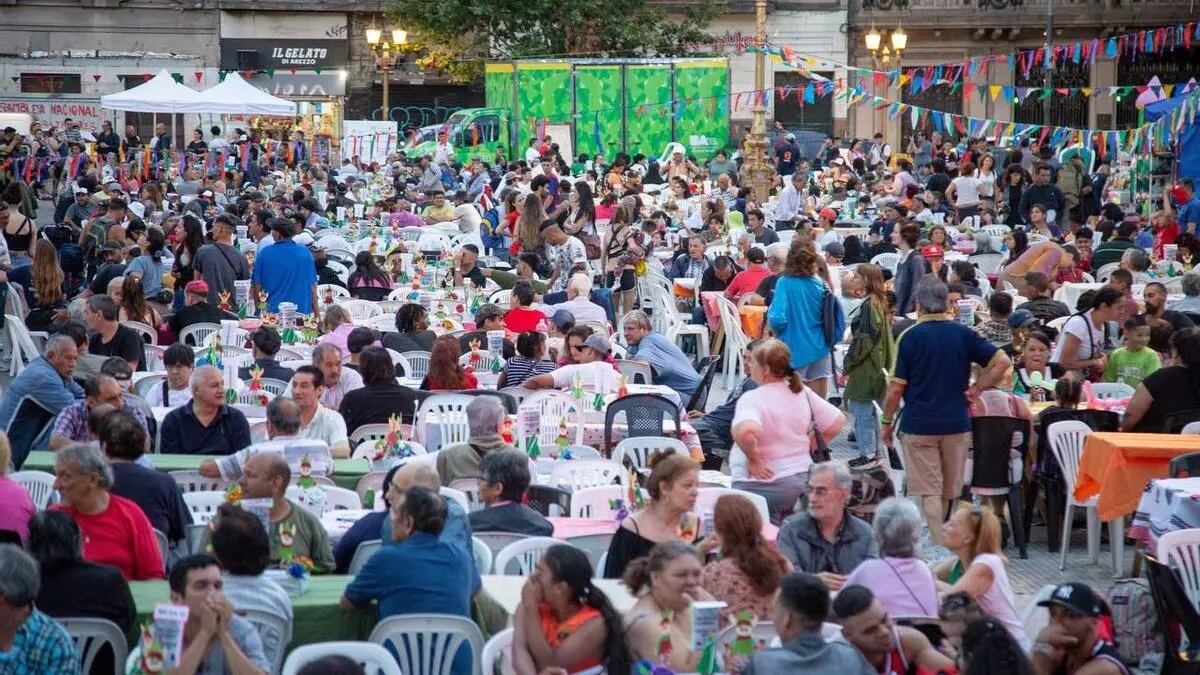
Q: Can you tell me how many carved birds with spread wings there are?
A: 0